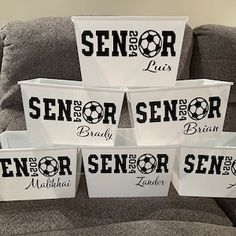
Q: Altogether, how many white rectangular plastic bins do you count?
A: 6